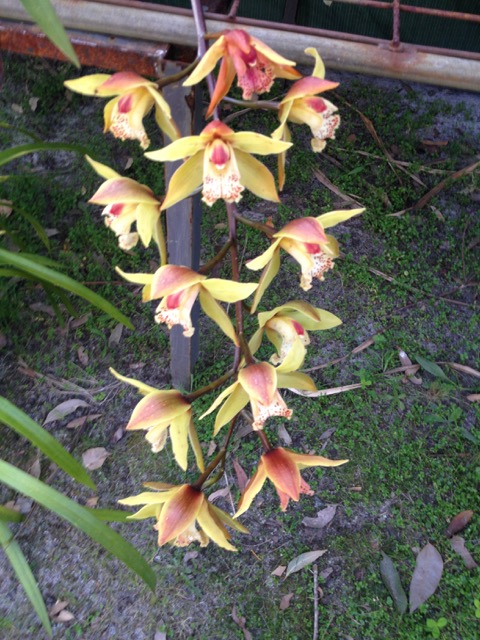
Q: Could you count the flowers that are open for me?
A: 12